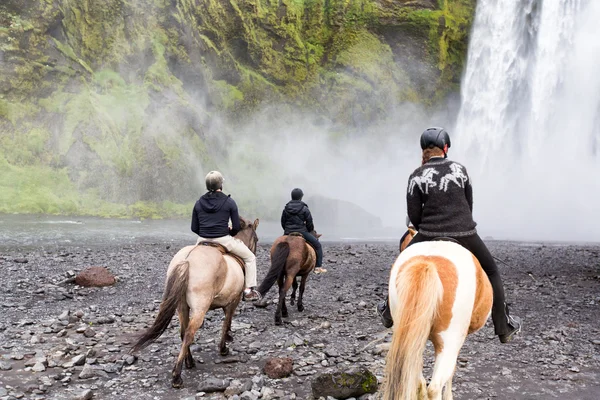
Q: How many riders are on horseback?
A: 3